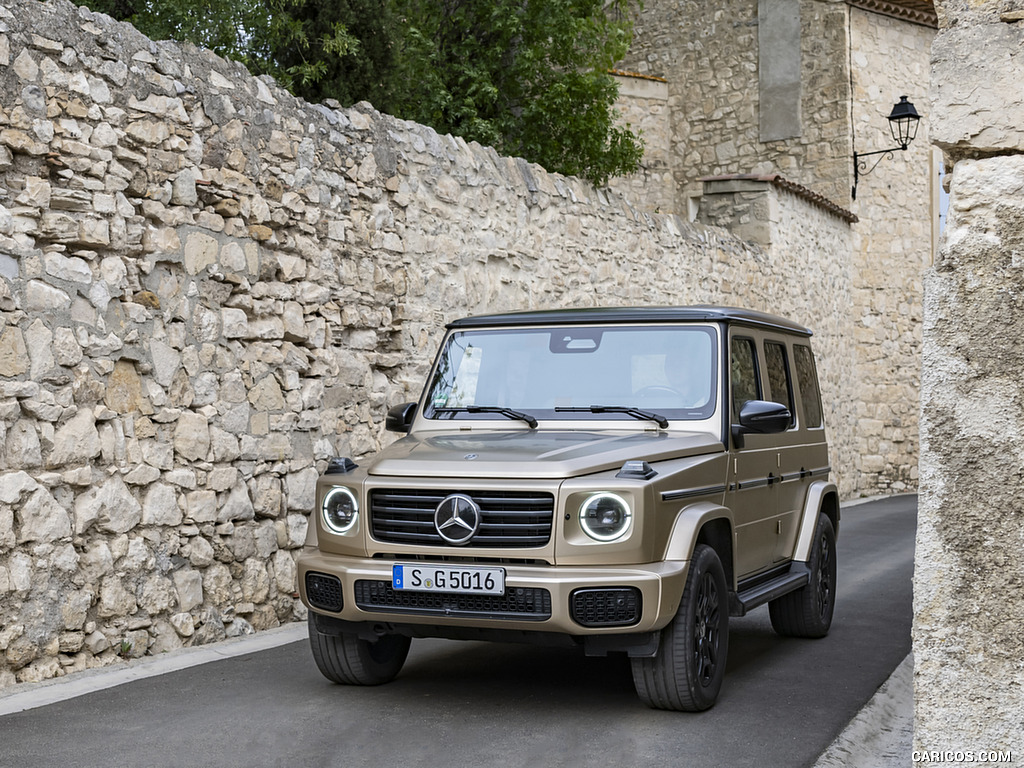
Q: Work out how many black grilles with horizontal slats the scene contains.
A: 1